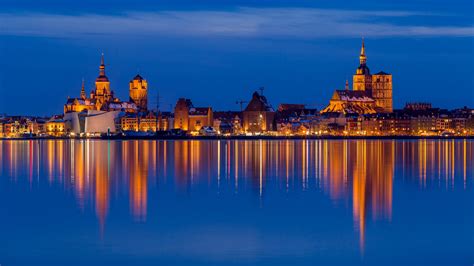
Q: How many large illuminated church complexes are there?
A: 2